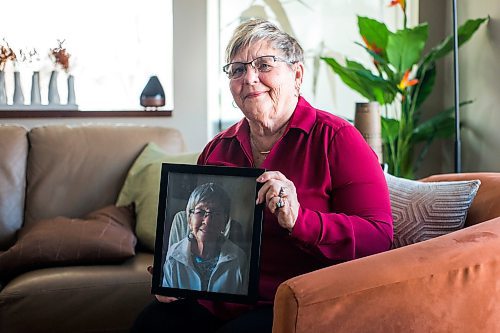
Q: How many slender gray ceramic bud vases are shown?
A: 5